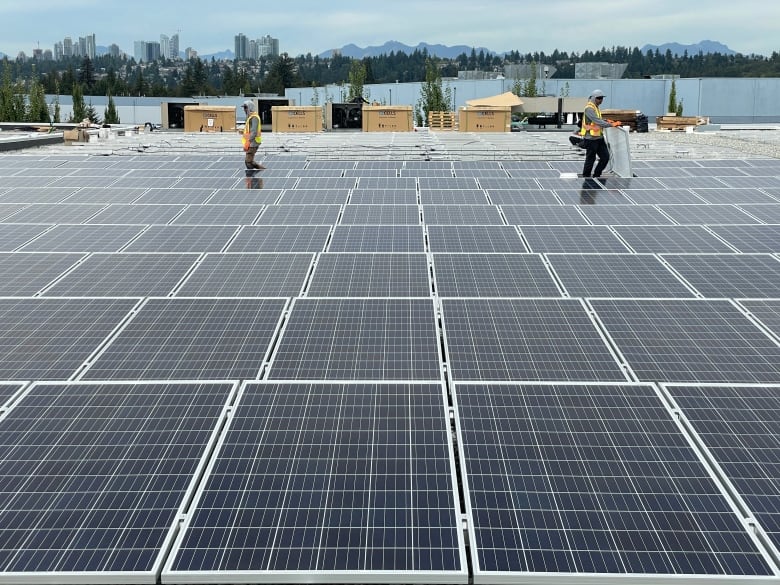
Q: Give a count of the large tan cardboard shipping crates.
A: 4